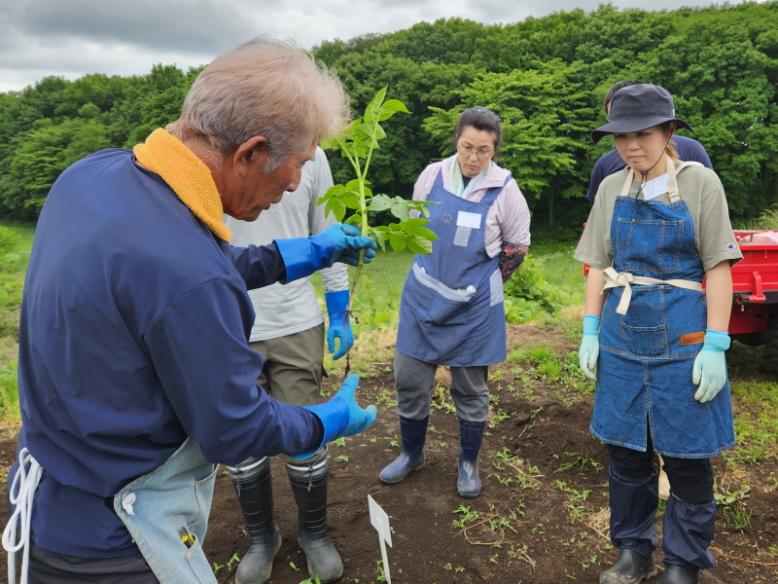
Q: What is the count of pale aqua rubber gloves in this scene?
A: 2